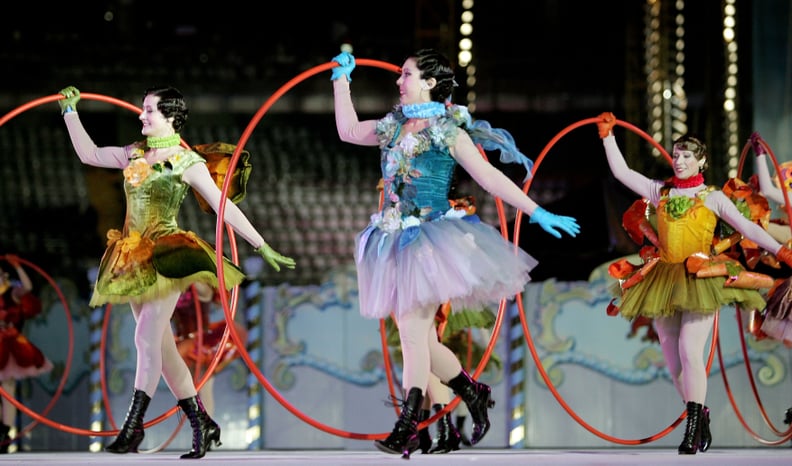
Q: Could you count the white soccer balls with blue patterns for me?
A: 0